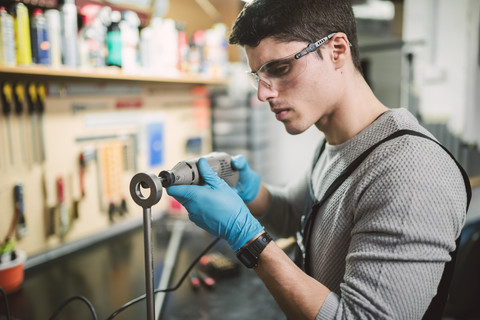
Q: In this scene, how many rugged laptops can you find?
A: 0